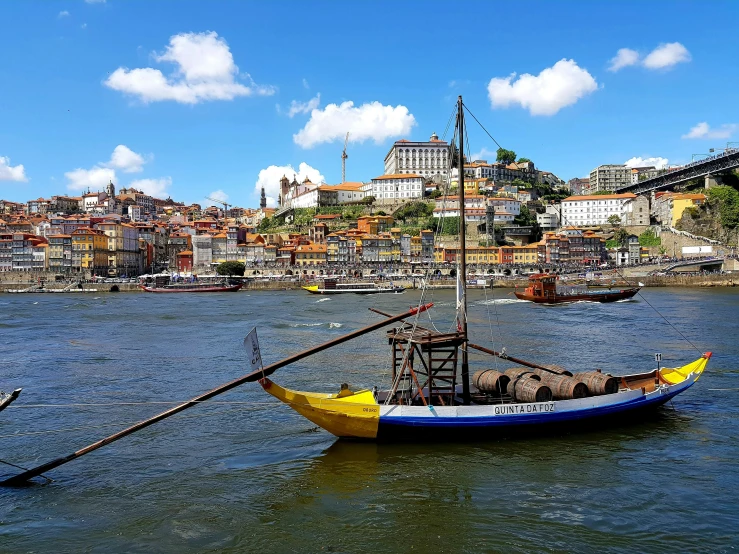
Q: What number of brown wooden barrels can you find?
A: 6